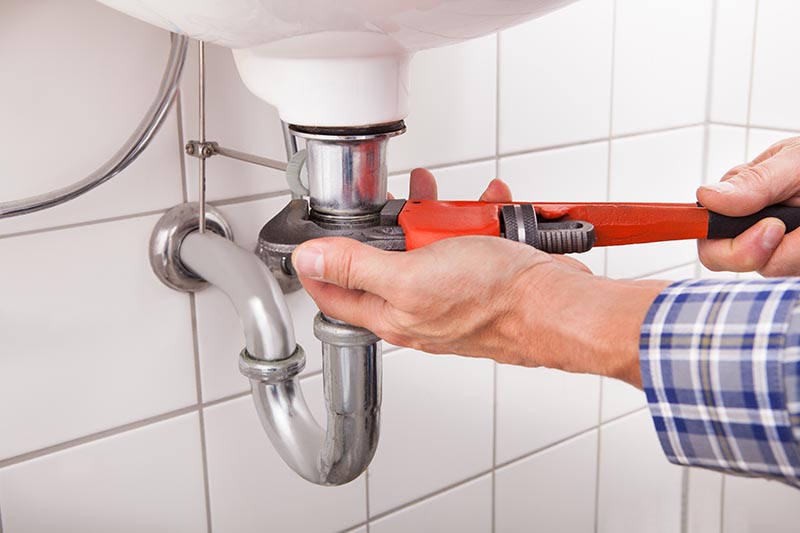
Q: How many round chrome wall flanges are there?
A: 1